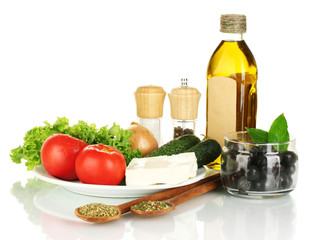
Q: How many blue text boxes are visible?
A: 0